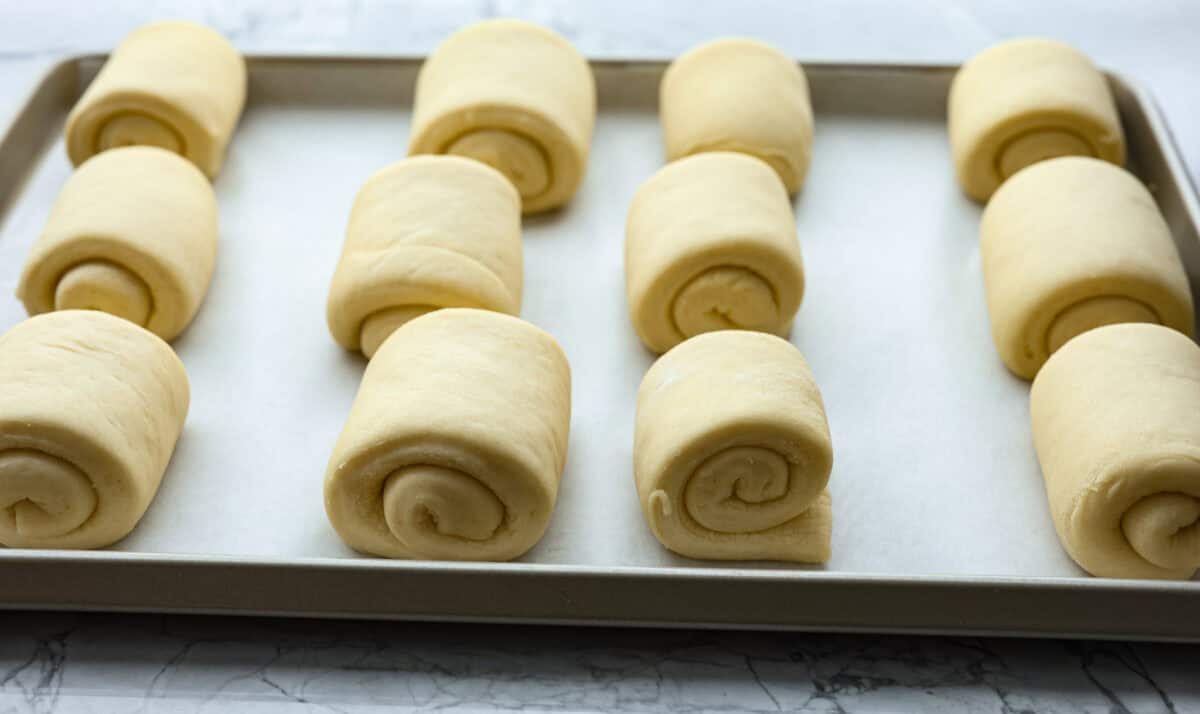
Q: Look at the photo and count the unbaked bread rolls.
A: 12